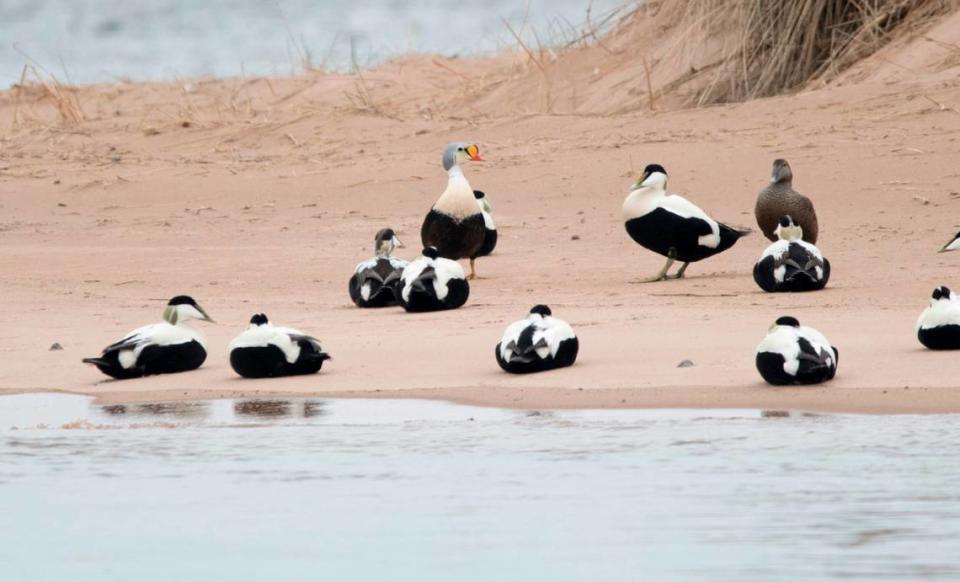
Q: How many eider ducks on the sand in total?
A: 13